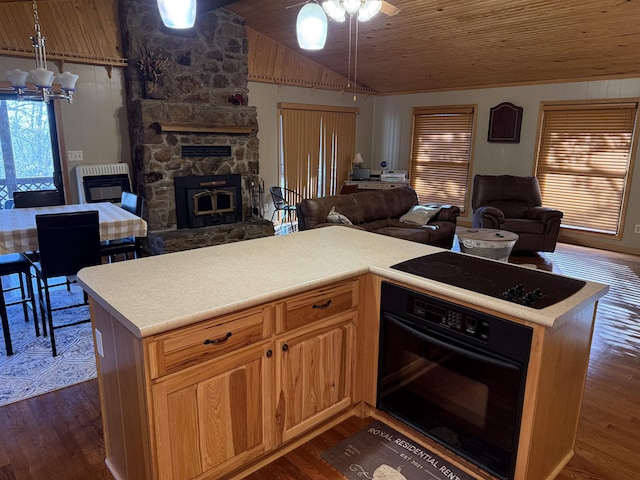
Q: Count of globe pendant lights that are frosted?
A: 2